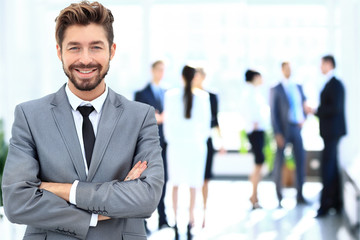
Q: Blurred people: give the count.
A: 6